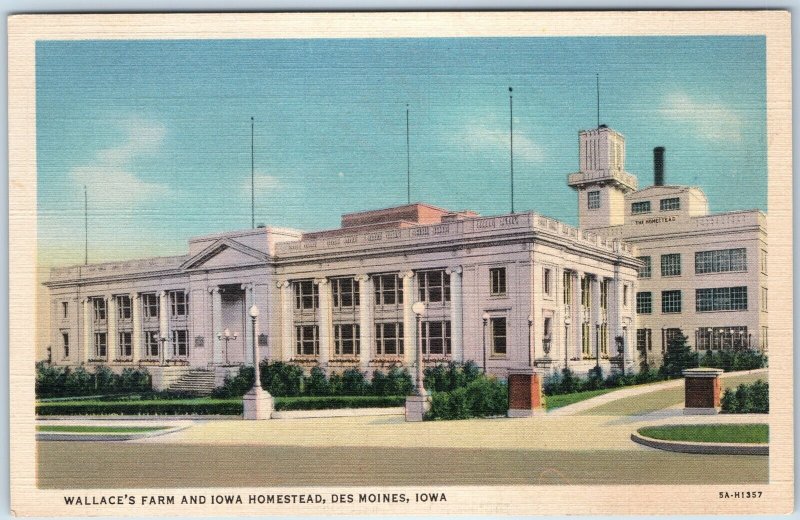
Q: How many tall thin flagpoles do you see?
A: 5